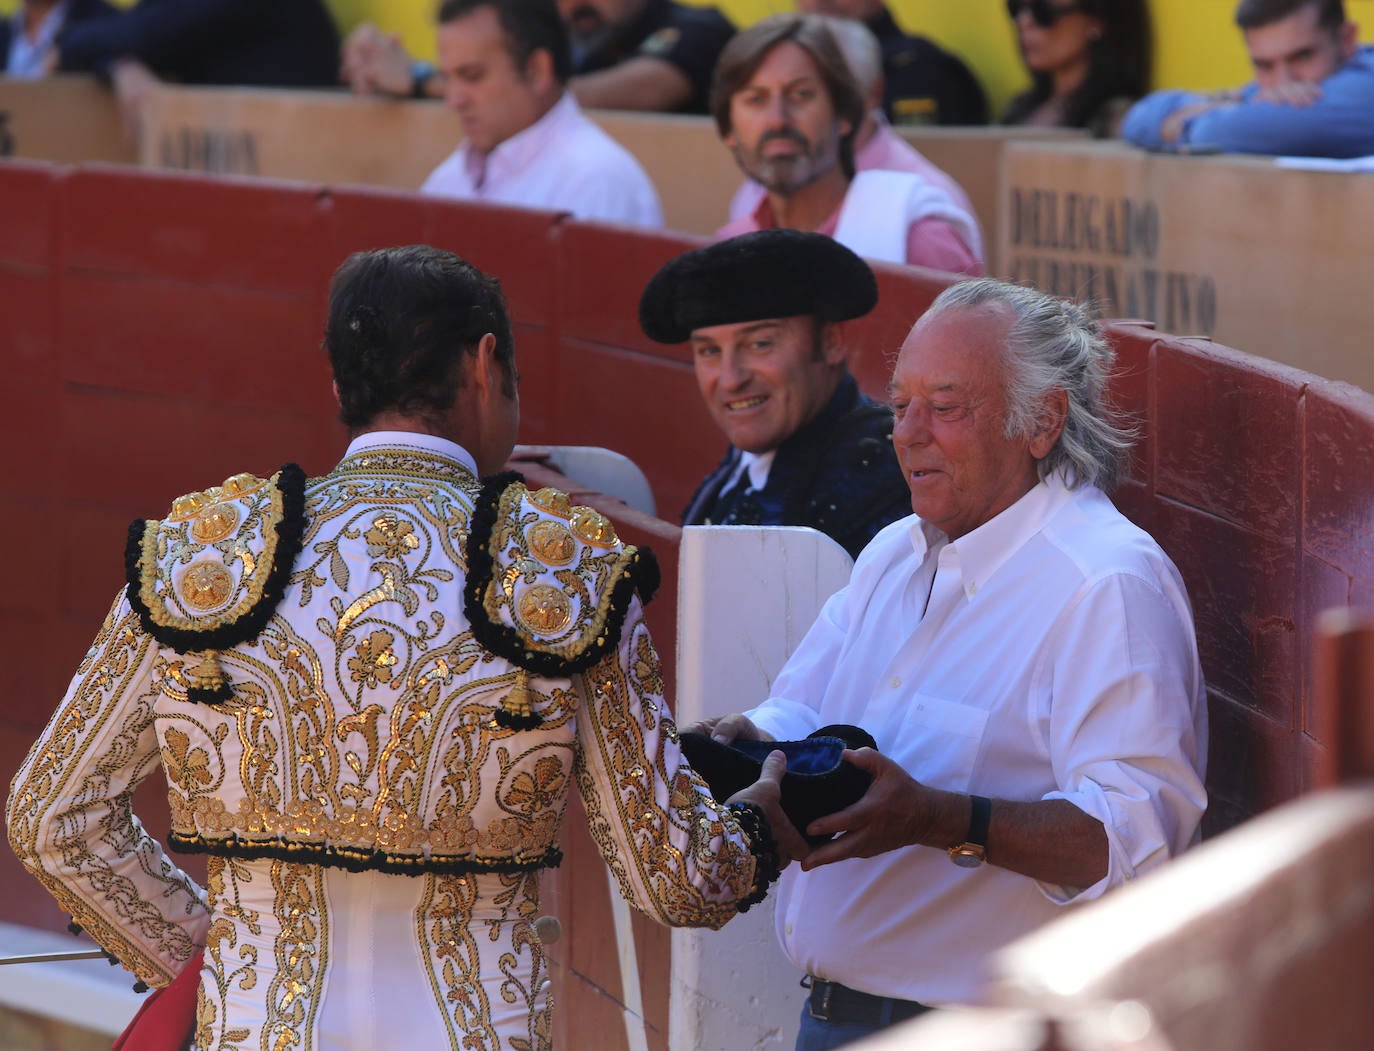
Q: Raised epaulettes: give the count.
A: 2